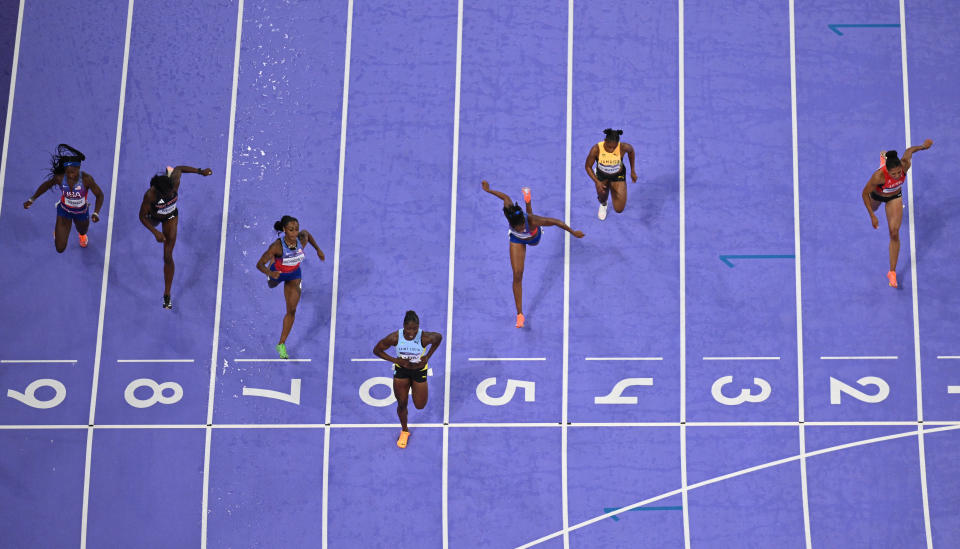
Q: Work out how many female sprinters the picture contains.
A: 7